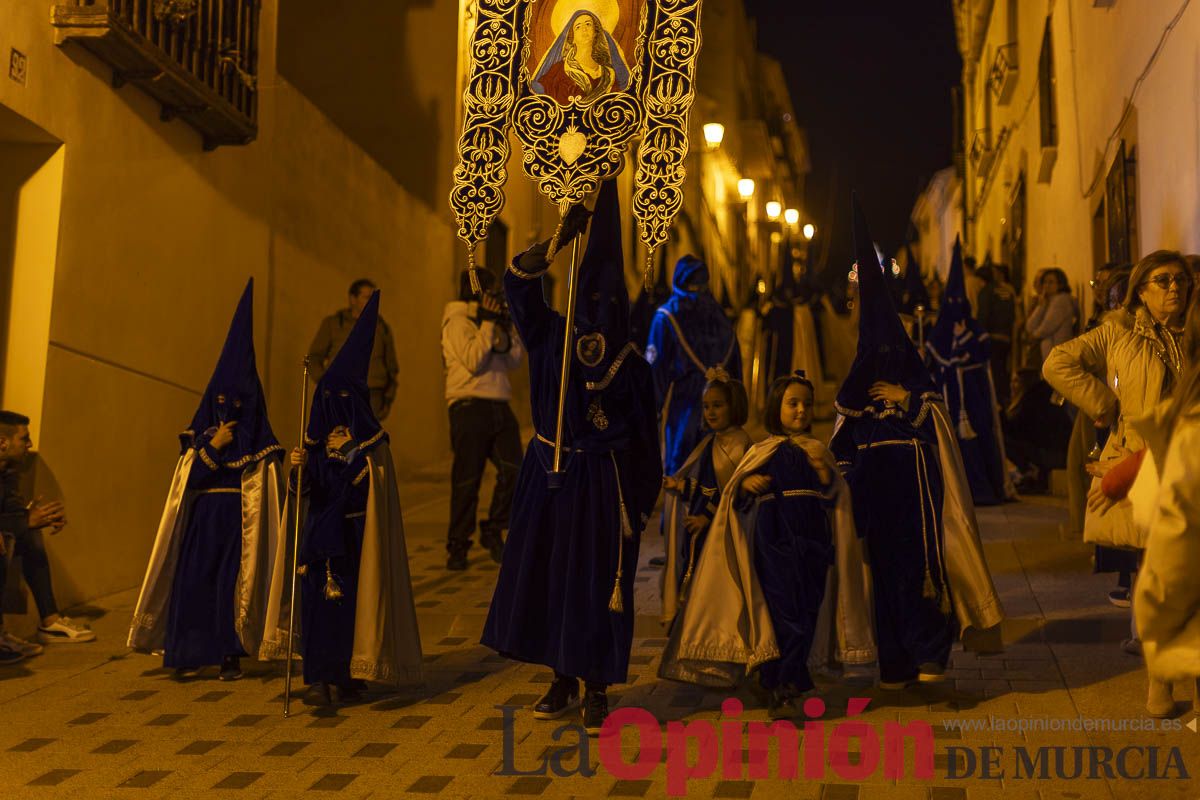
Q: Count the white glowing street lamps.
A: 5